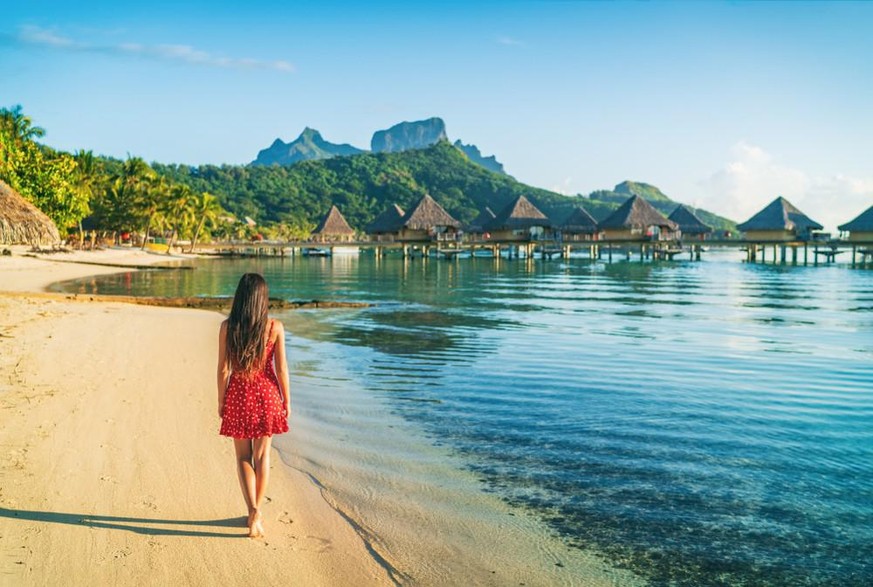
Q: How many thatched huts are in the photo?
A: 11